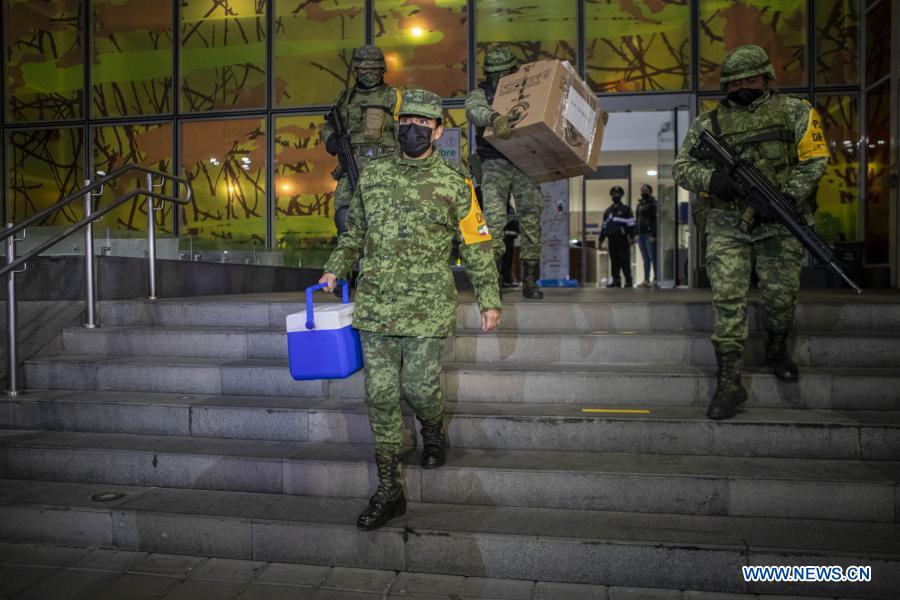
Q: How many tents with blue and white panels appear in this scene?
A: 0